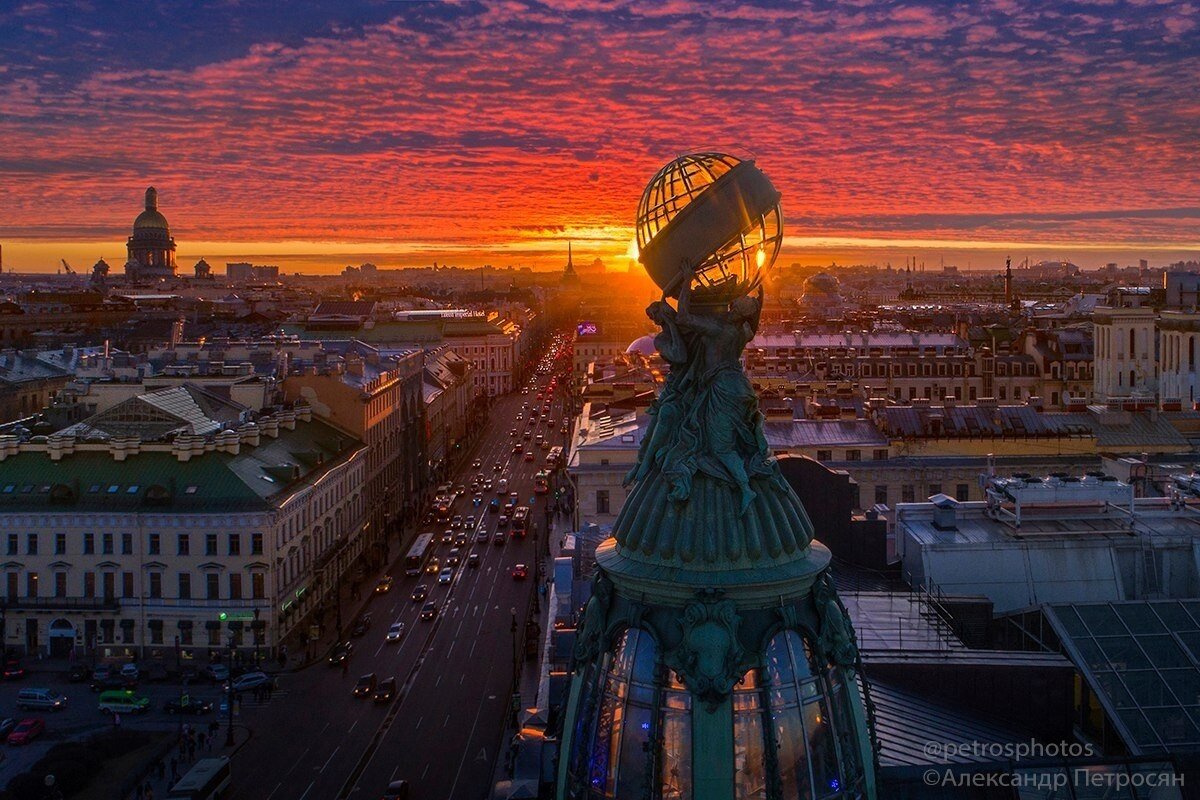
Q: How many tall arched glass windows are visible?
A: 2